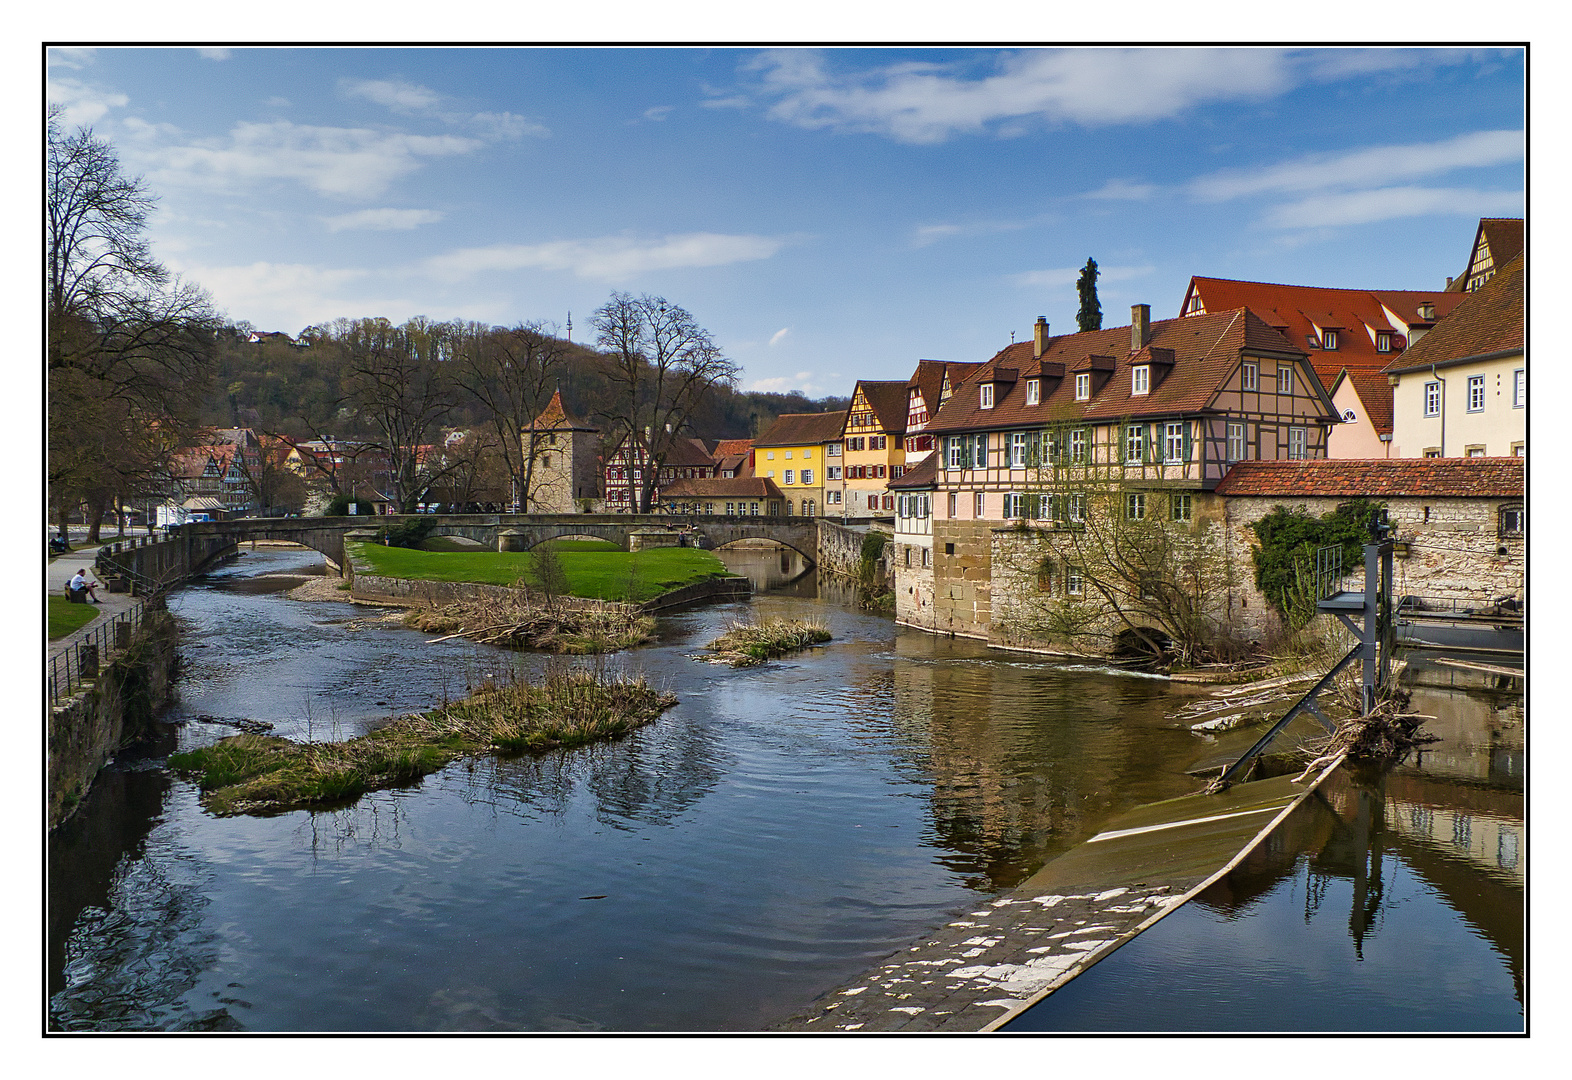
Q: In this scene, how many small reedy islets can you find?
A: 3